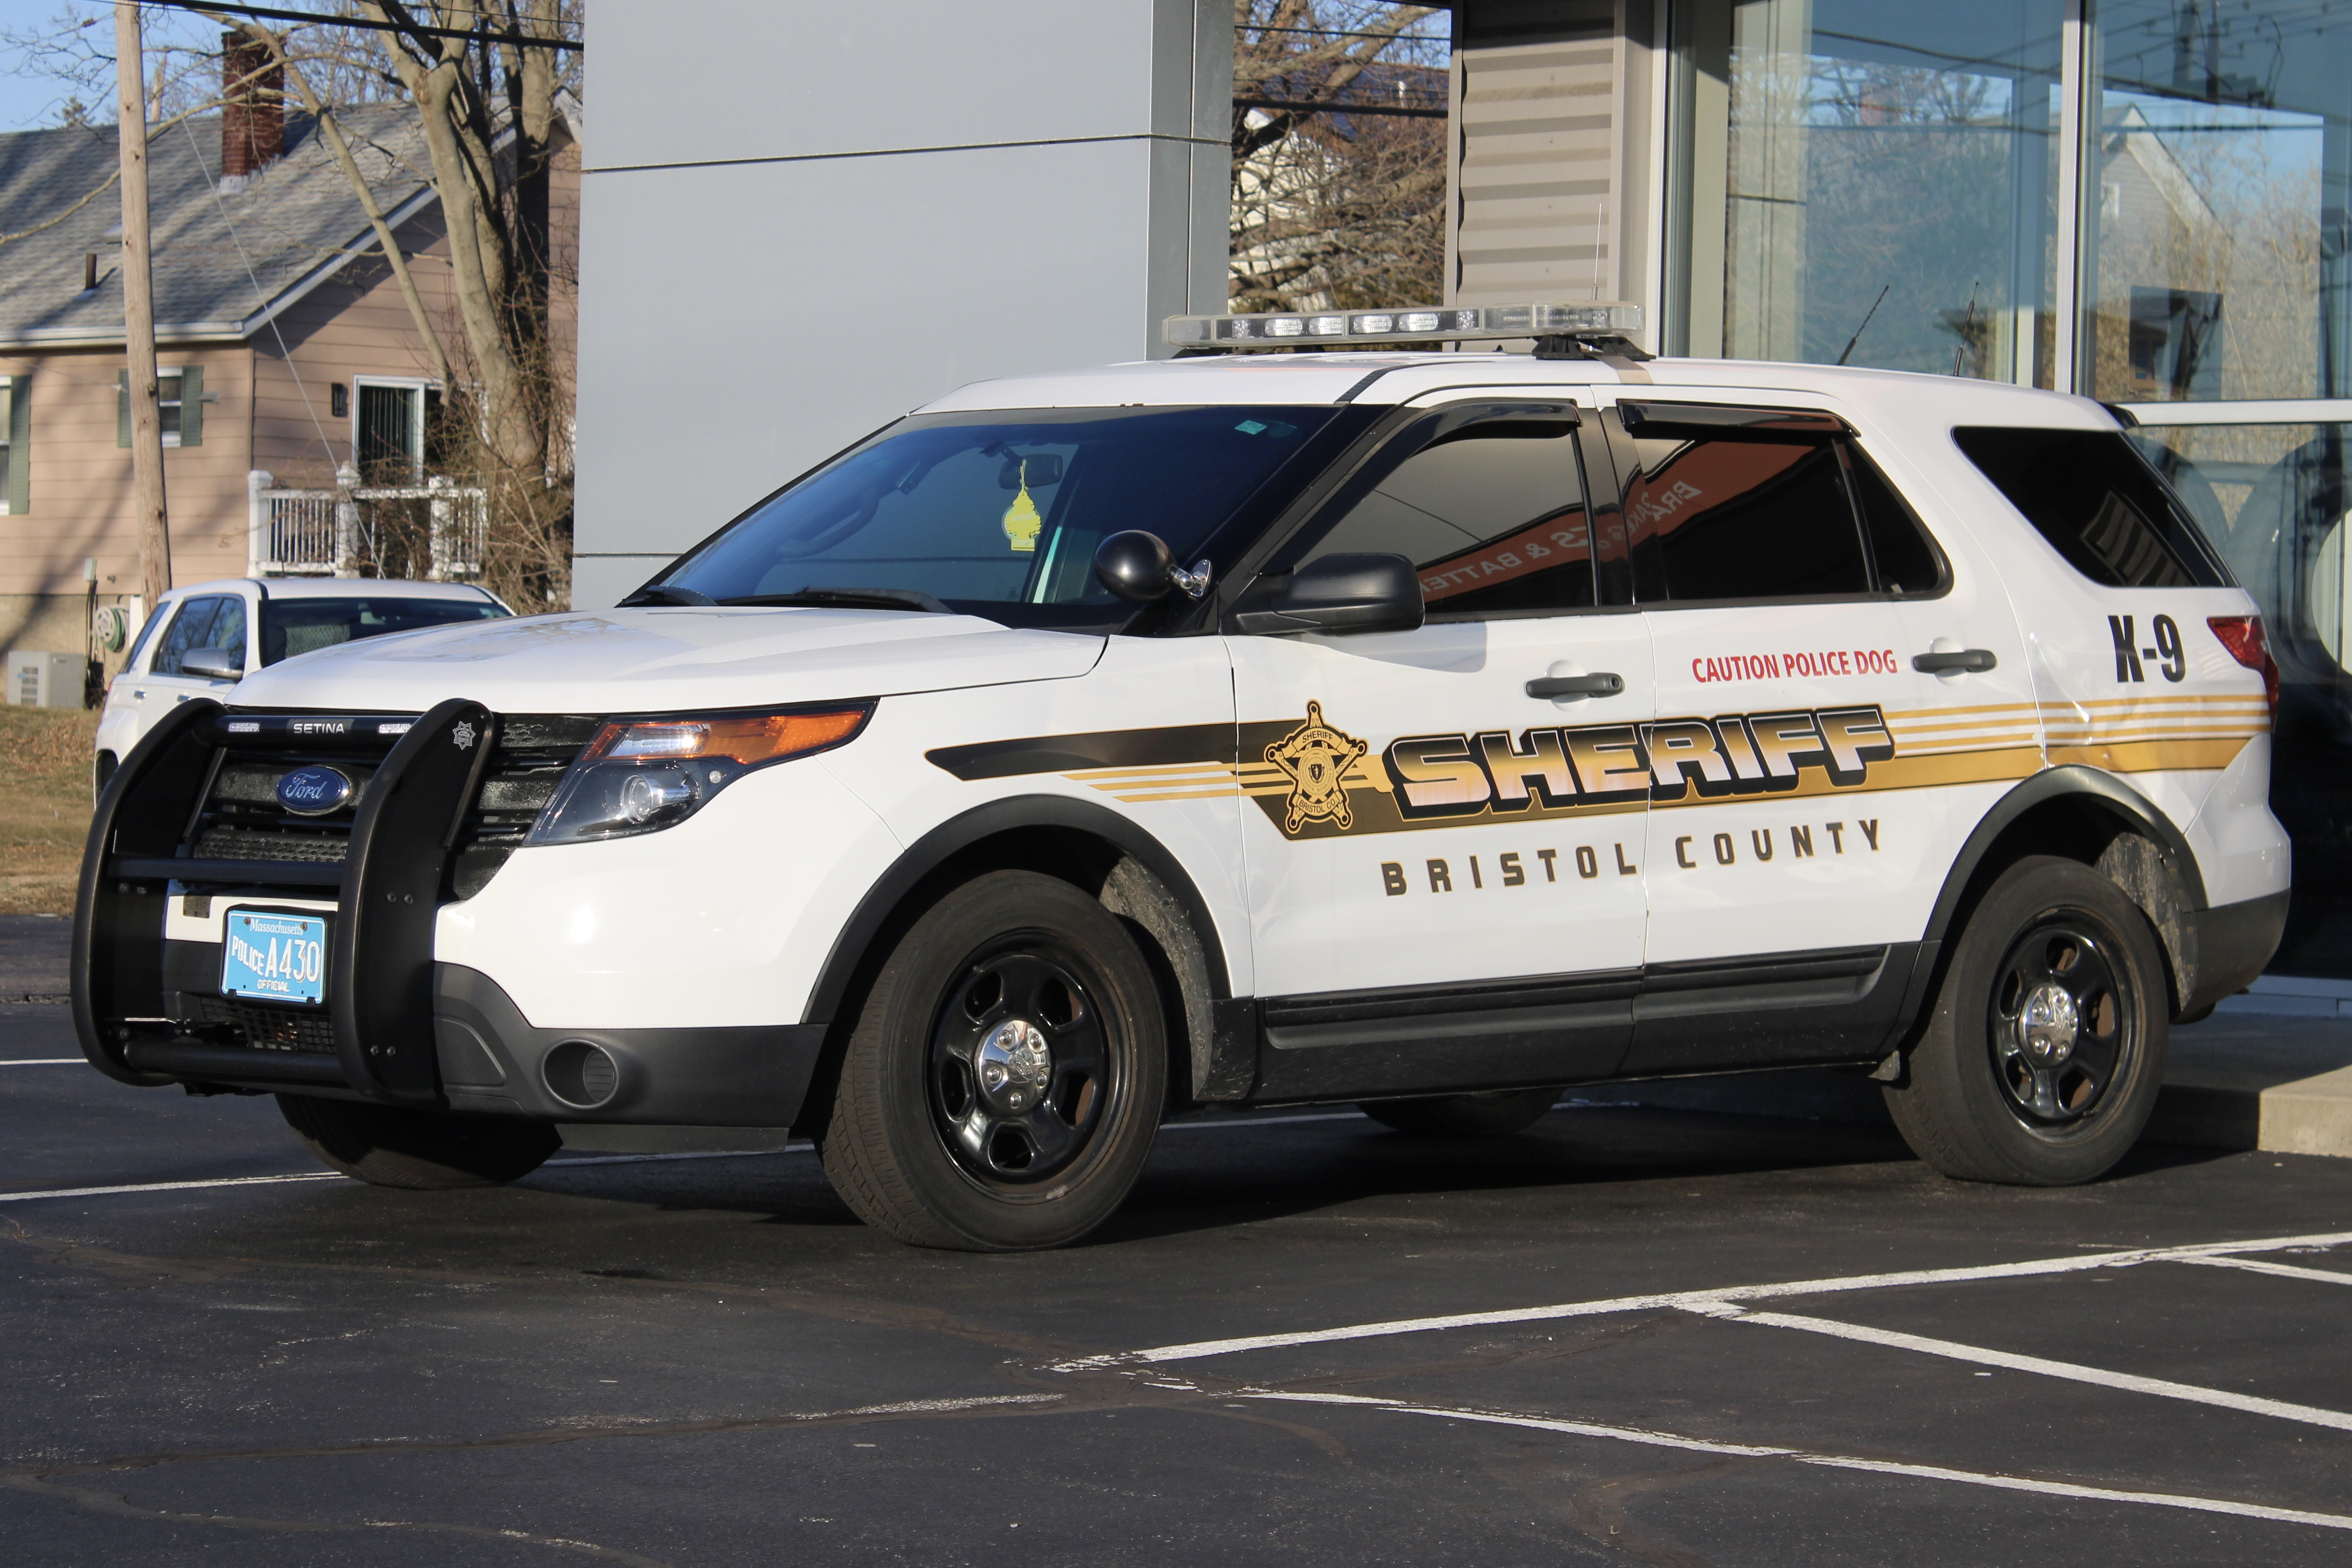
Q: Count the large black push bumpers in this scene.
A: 1